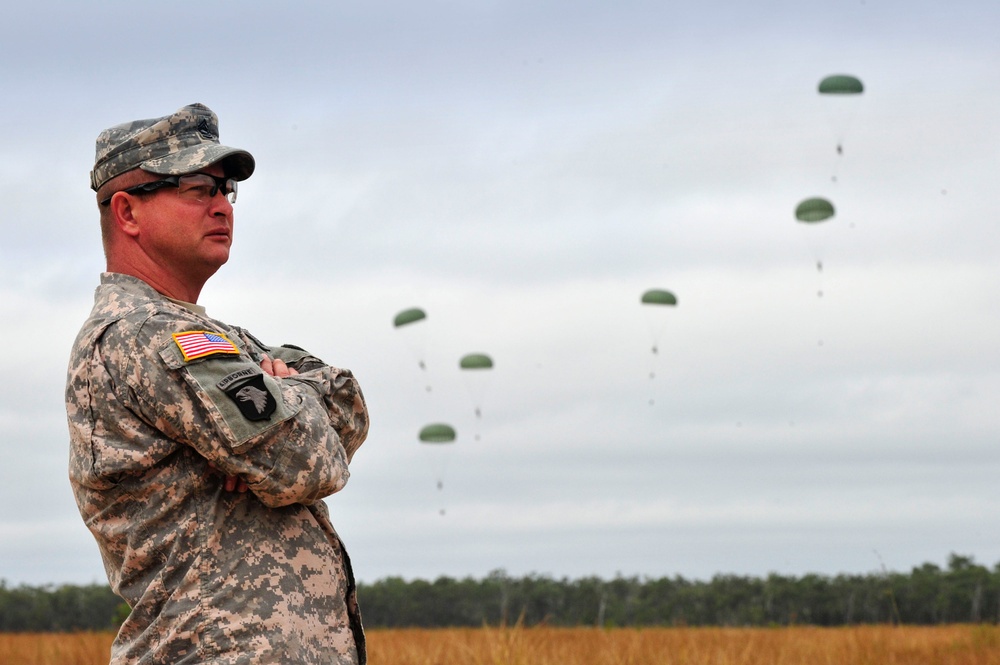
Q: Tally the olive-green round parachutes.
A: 6